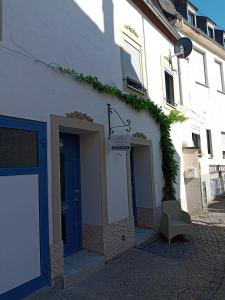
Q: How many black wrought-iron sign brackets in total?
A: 1